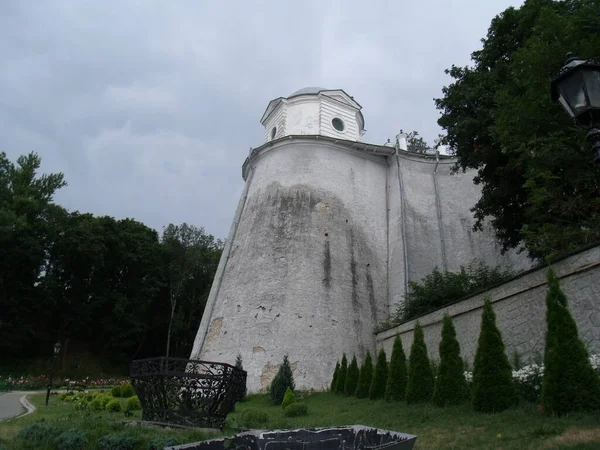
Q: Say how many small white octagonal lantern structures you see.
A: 1